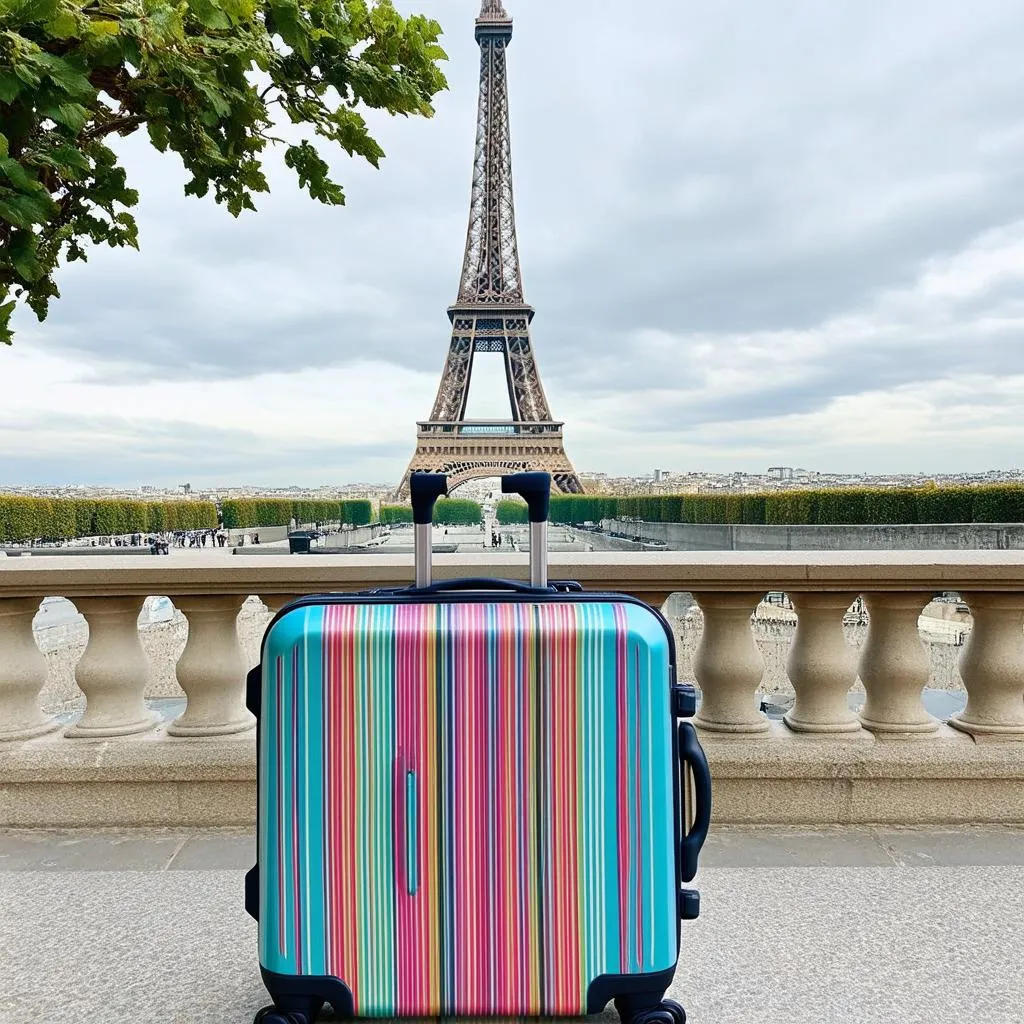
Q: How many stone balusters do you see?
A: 7